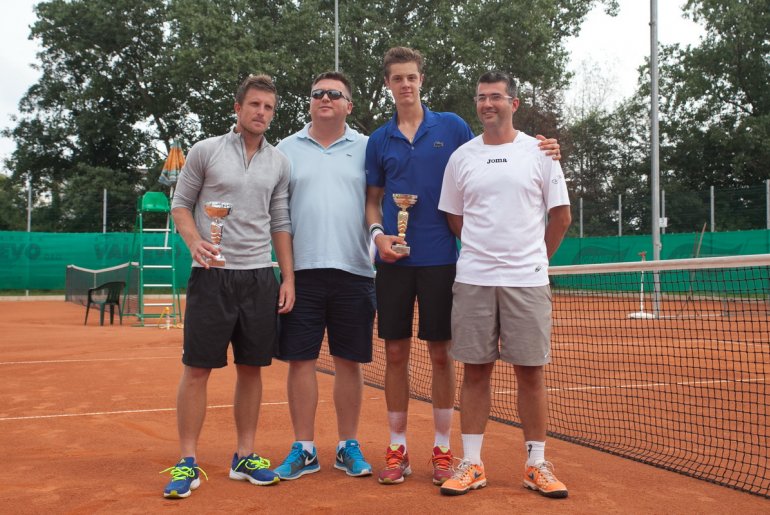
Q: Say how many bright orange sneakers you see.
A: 2